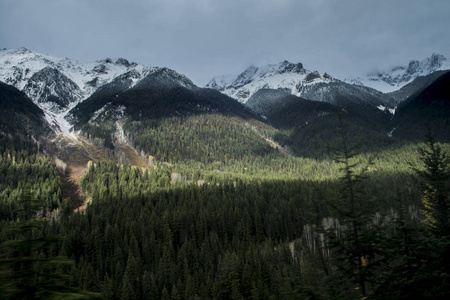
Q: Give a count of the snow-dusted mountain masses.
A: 3